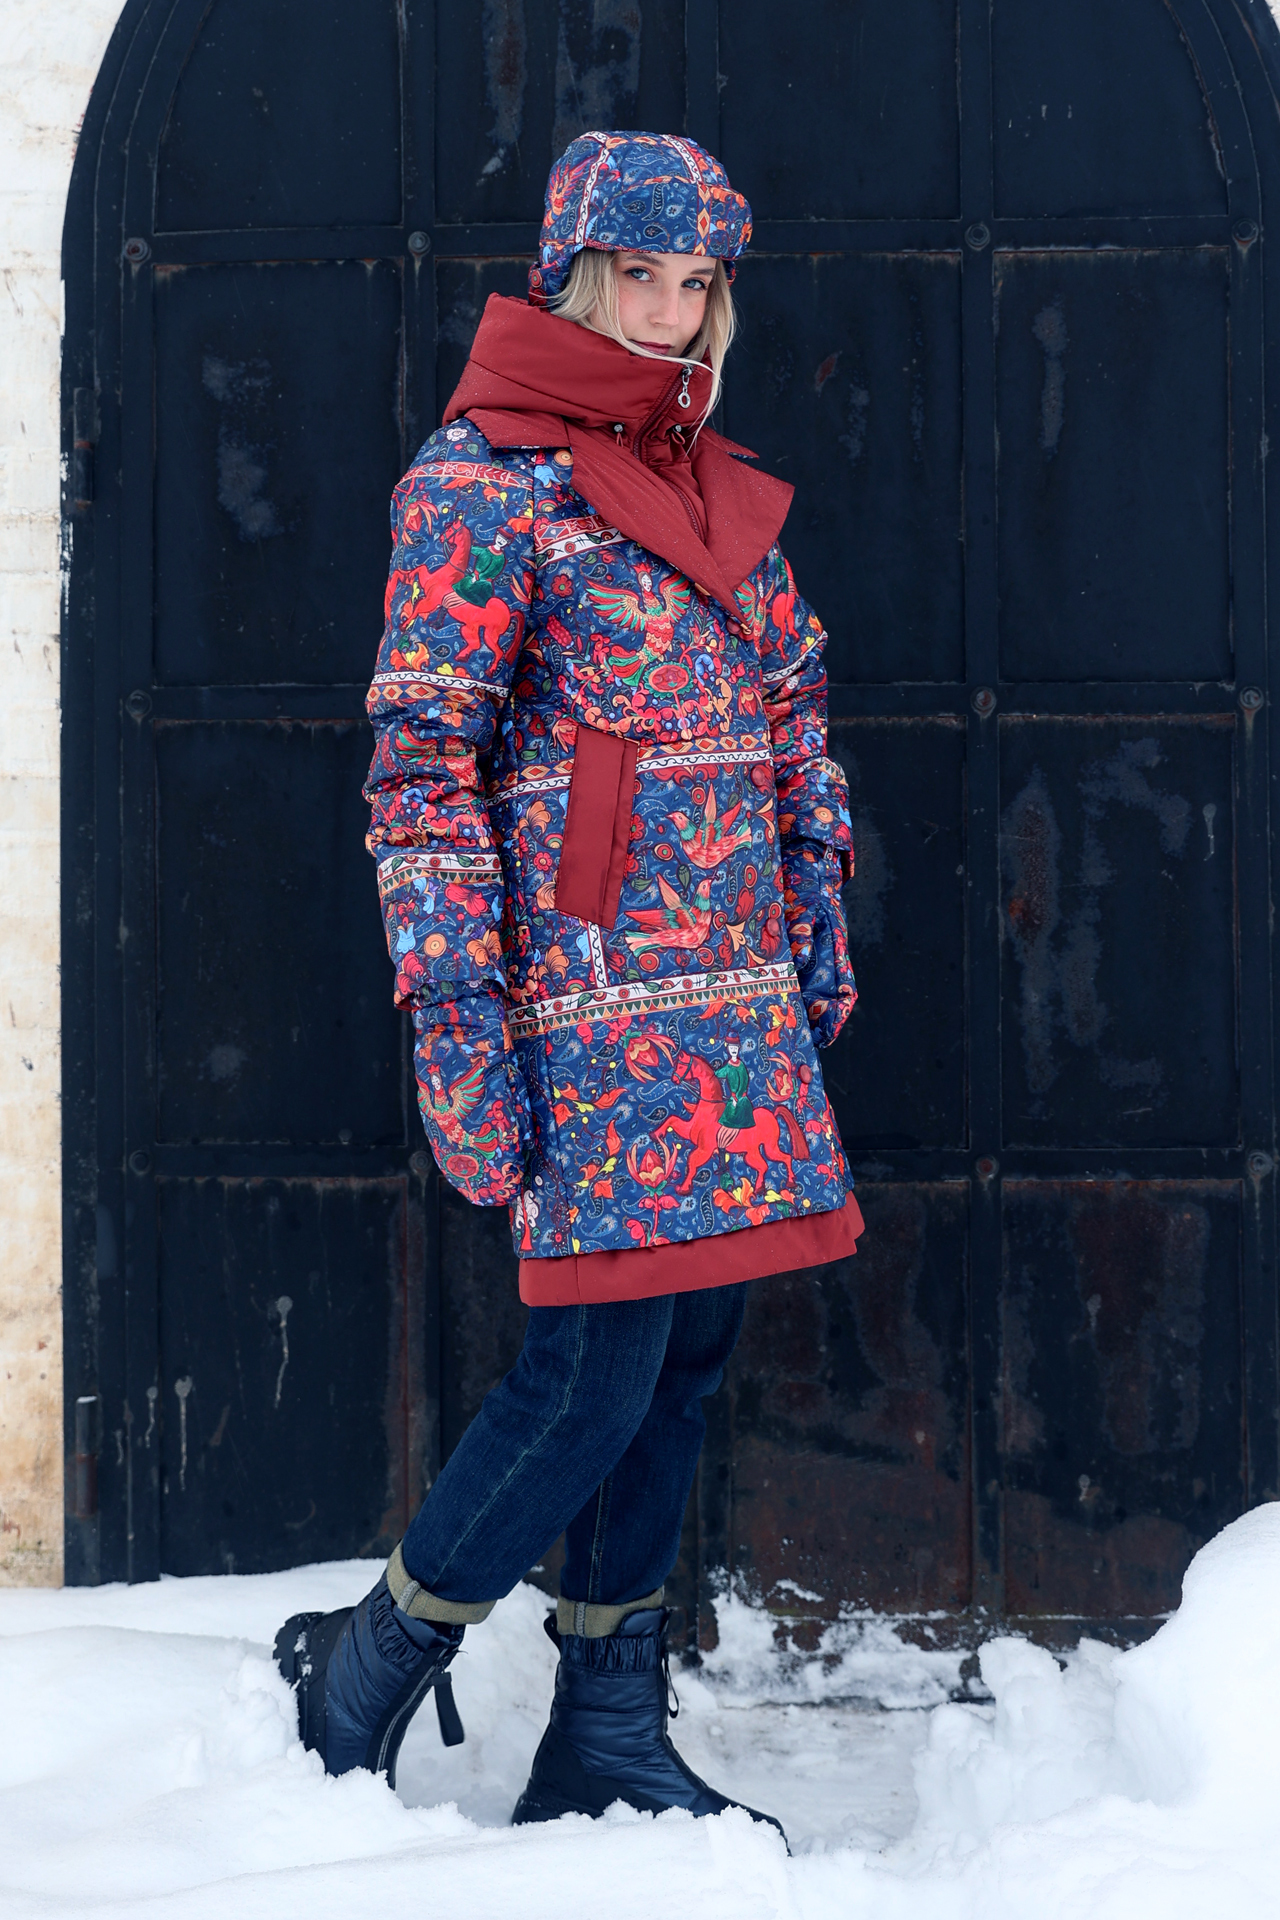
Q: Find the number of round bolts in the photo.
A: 11